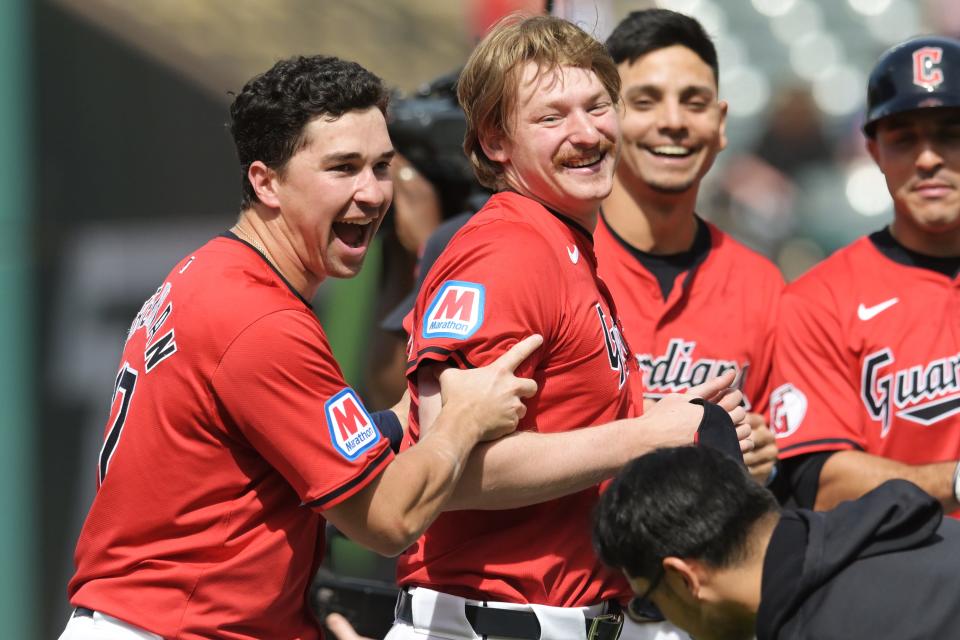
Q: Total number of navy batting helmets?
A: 1